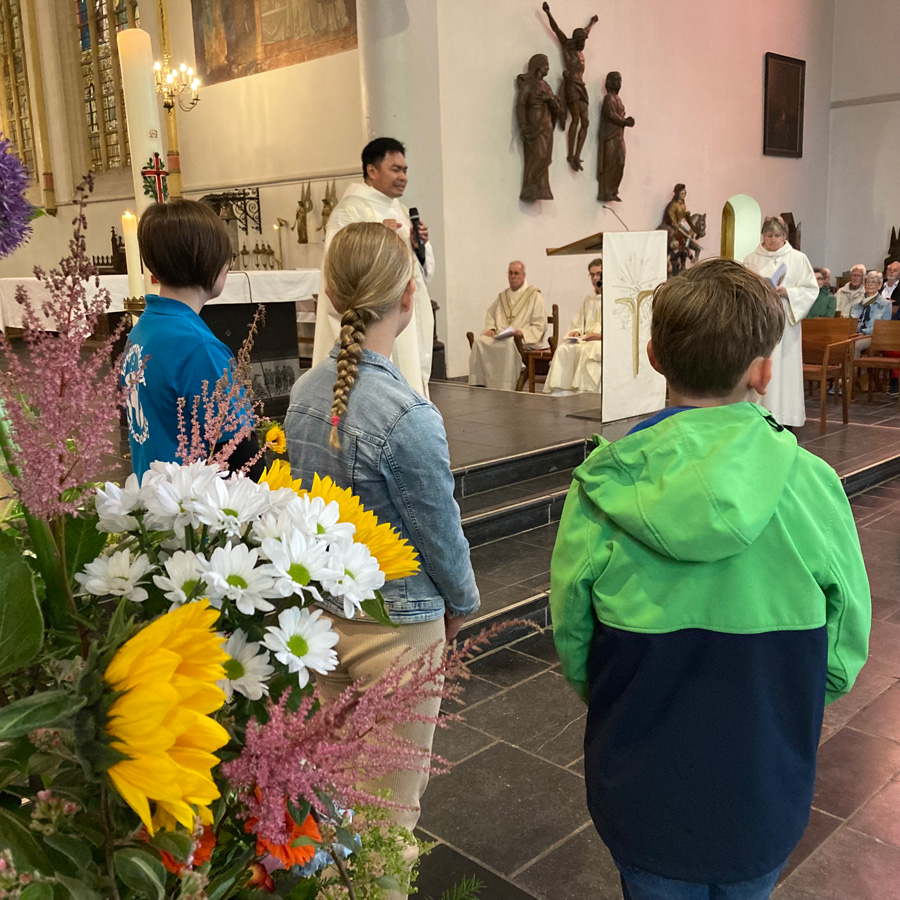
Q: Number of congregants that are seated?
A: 5